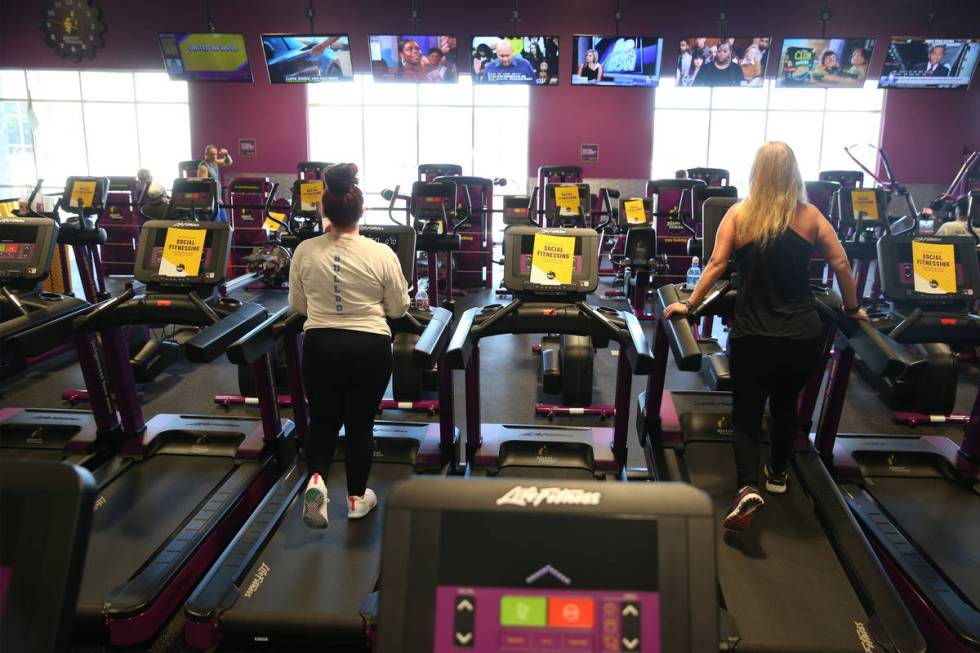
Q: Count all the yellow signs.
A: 9